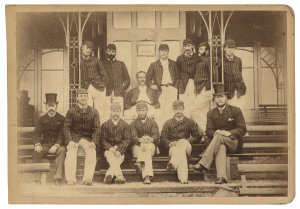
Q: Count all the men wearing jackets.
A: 13